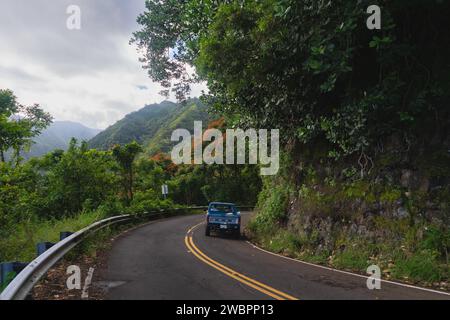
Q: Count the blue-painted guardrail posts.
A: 3